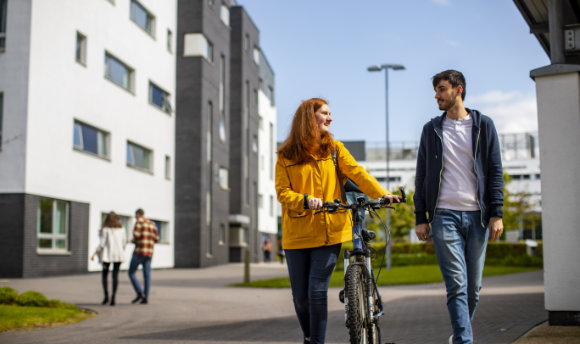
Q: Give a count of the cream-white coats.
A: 1